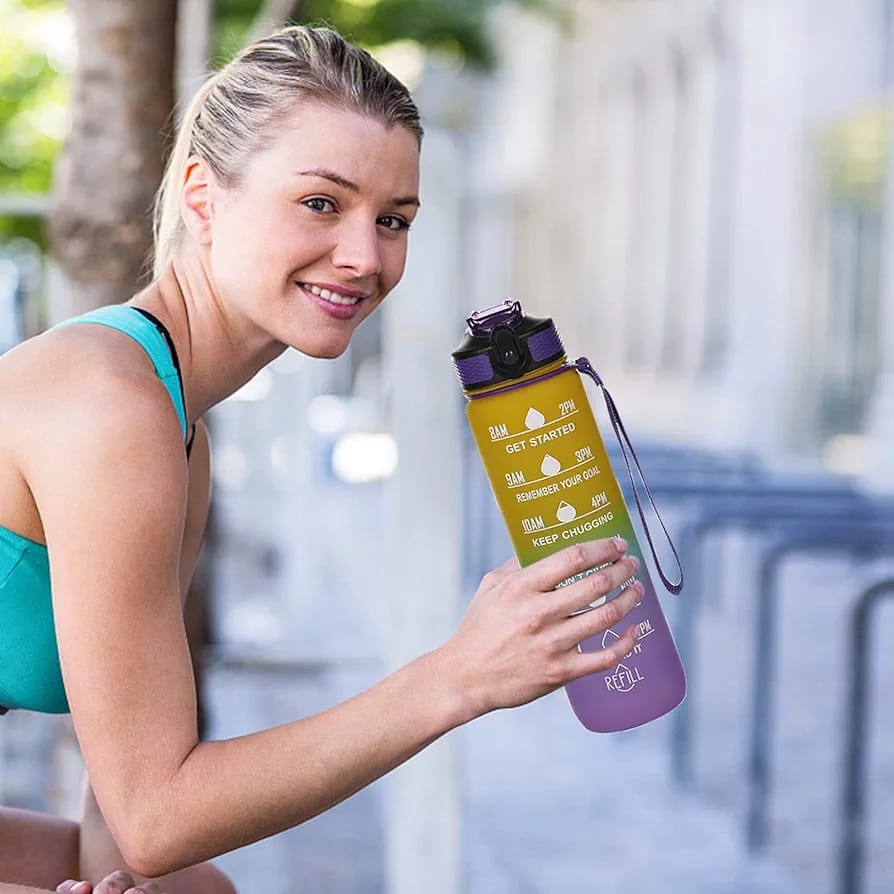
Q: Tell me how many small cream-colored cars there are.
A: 0